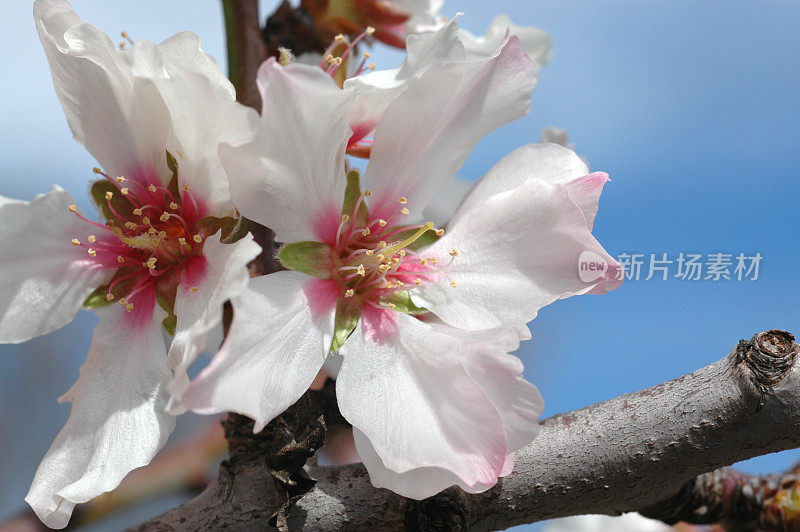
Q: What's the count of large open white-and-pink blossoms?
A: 2